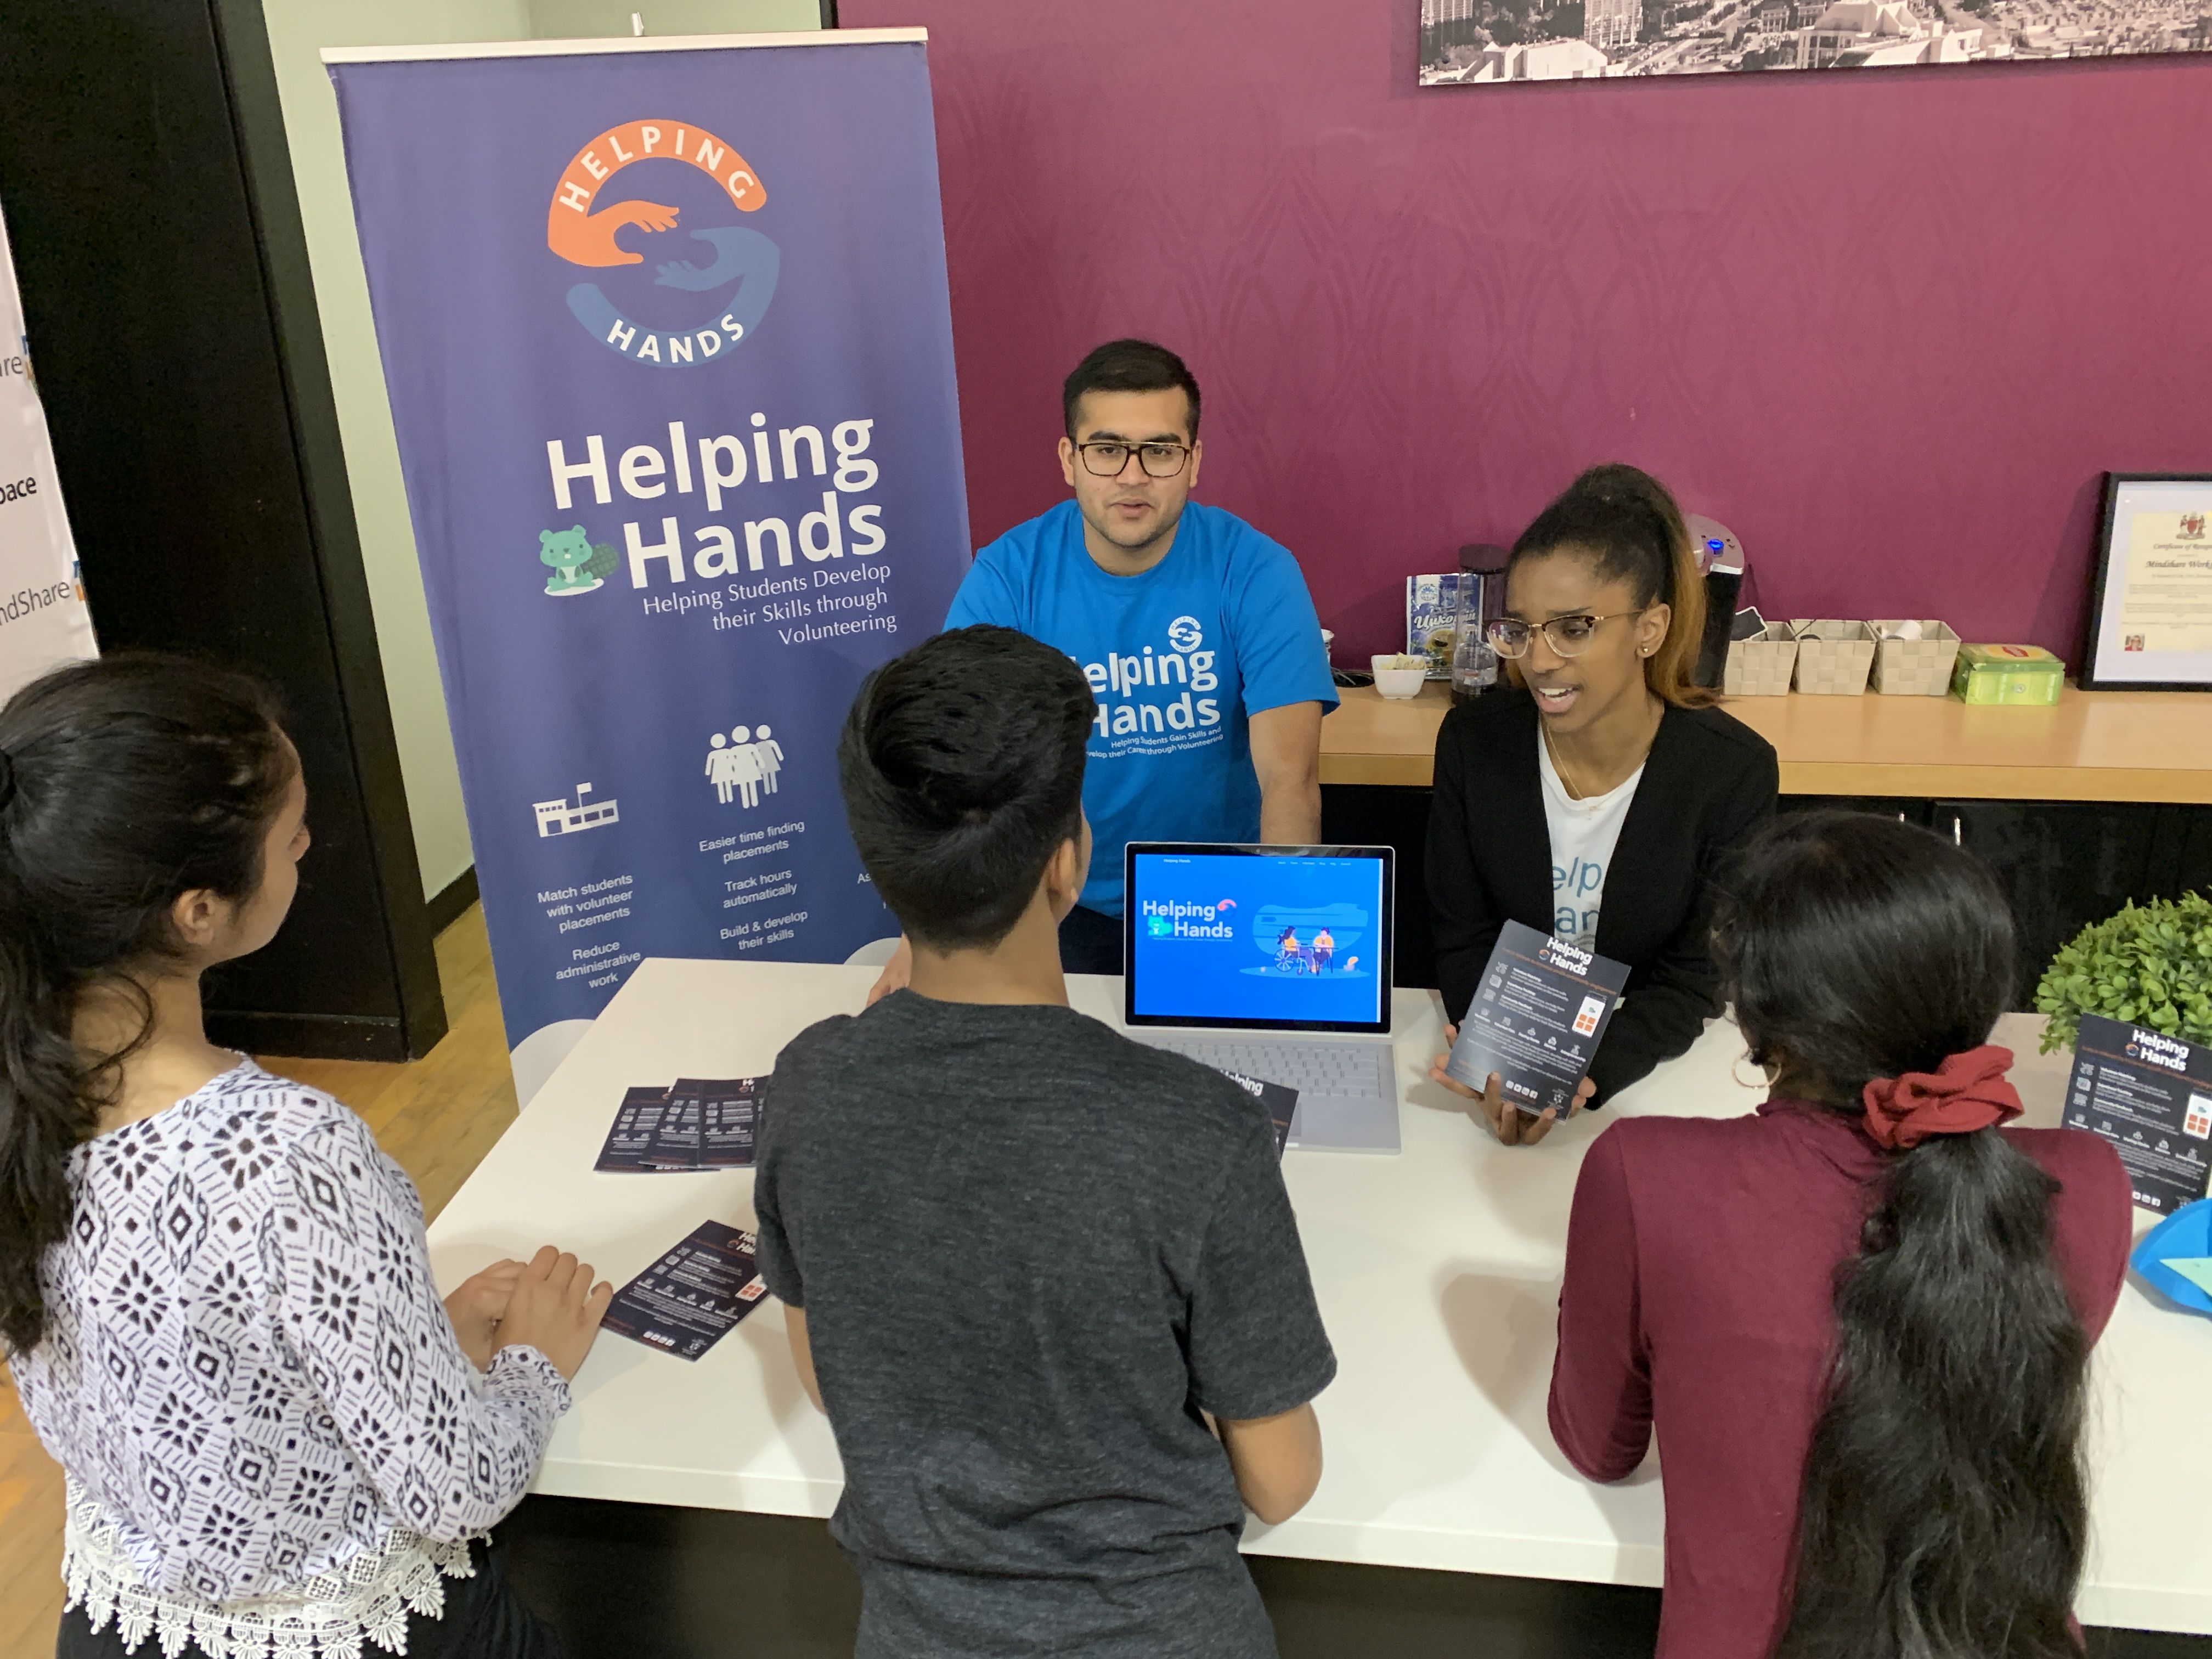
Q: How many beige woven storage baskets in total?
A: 3